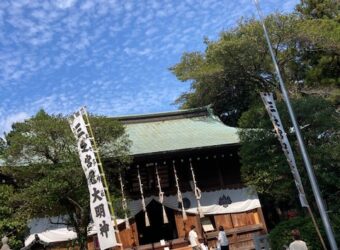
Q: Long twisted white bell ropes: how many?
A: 5